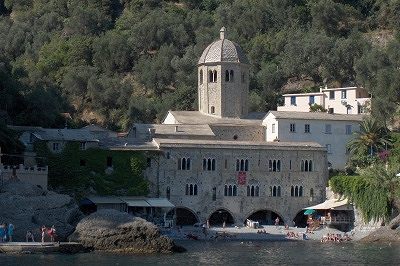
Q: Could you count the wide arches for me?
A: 4